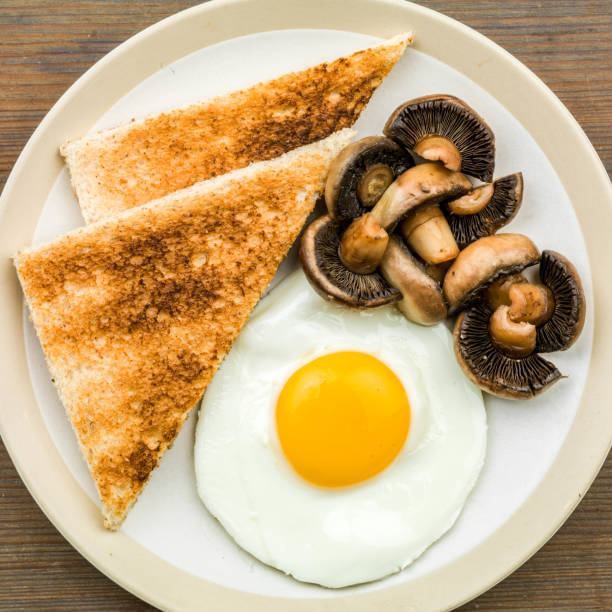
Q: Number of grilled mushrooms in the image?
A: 9